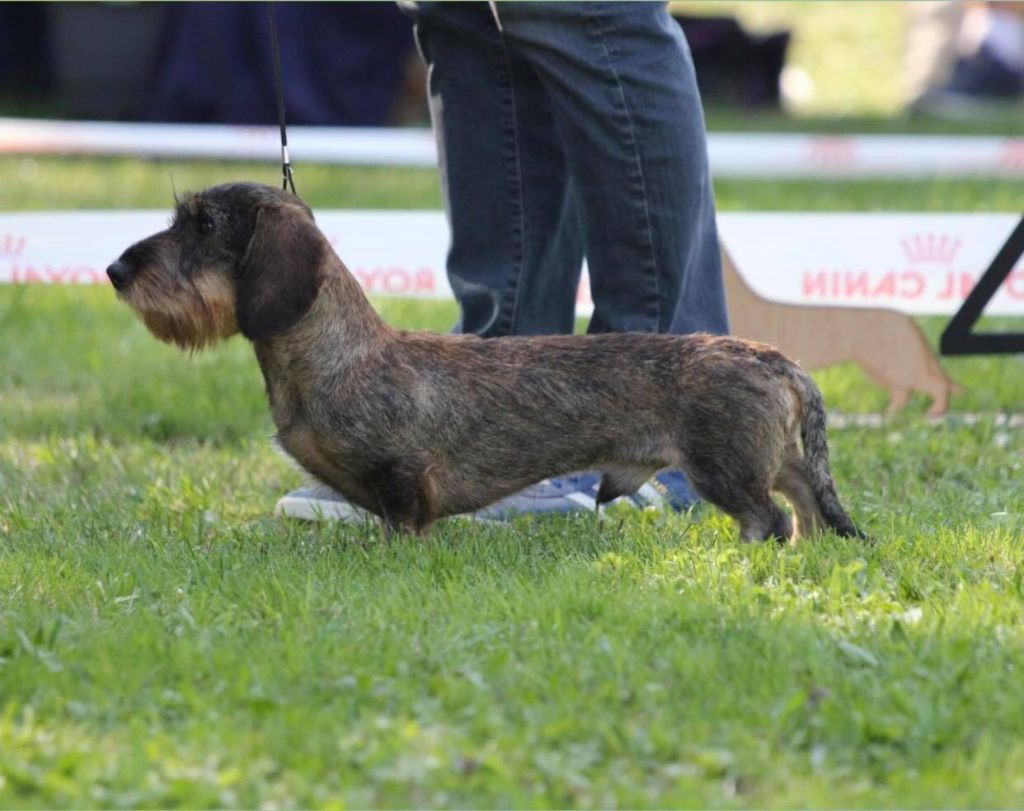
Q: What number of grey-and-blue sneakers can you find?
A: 2